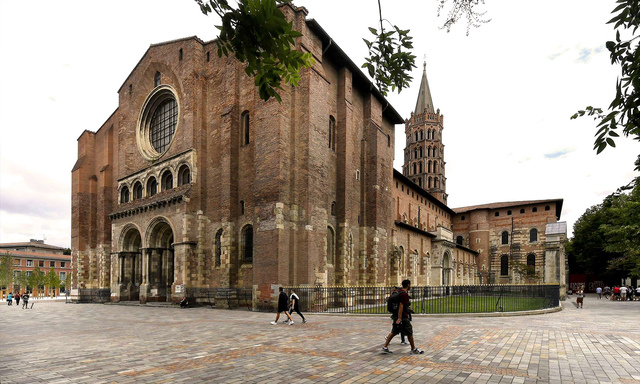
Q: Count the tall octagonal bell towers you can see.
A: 1